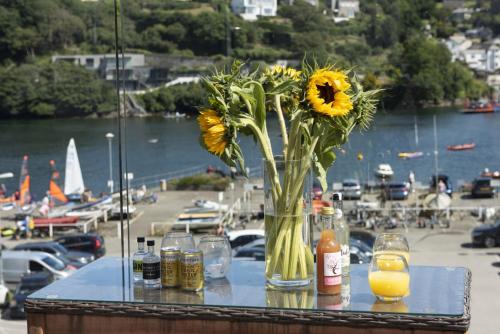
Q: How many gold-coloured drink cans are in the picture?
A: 2